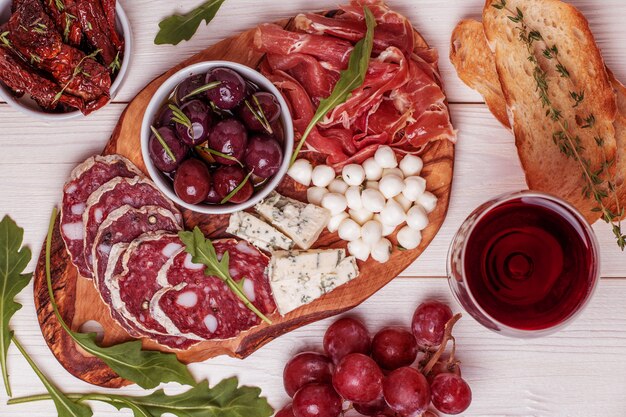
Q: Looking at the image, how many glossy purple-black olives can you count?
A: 11